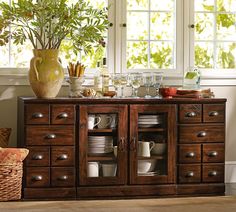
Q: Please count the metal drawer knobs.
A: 14